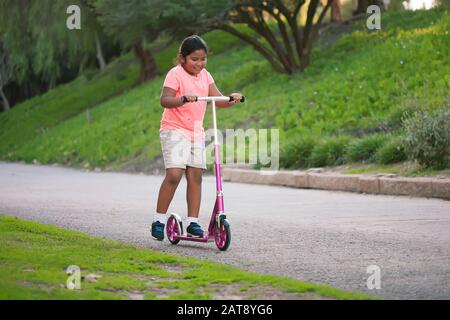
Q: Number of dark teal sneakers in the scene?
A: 2